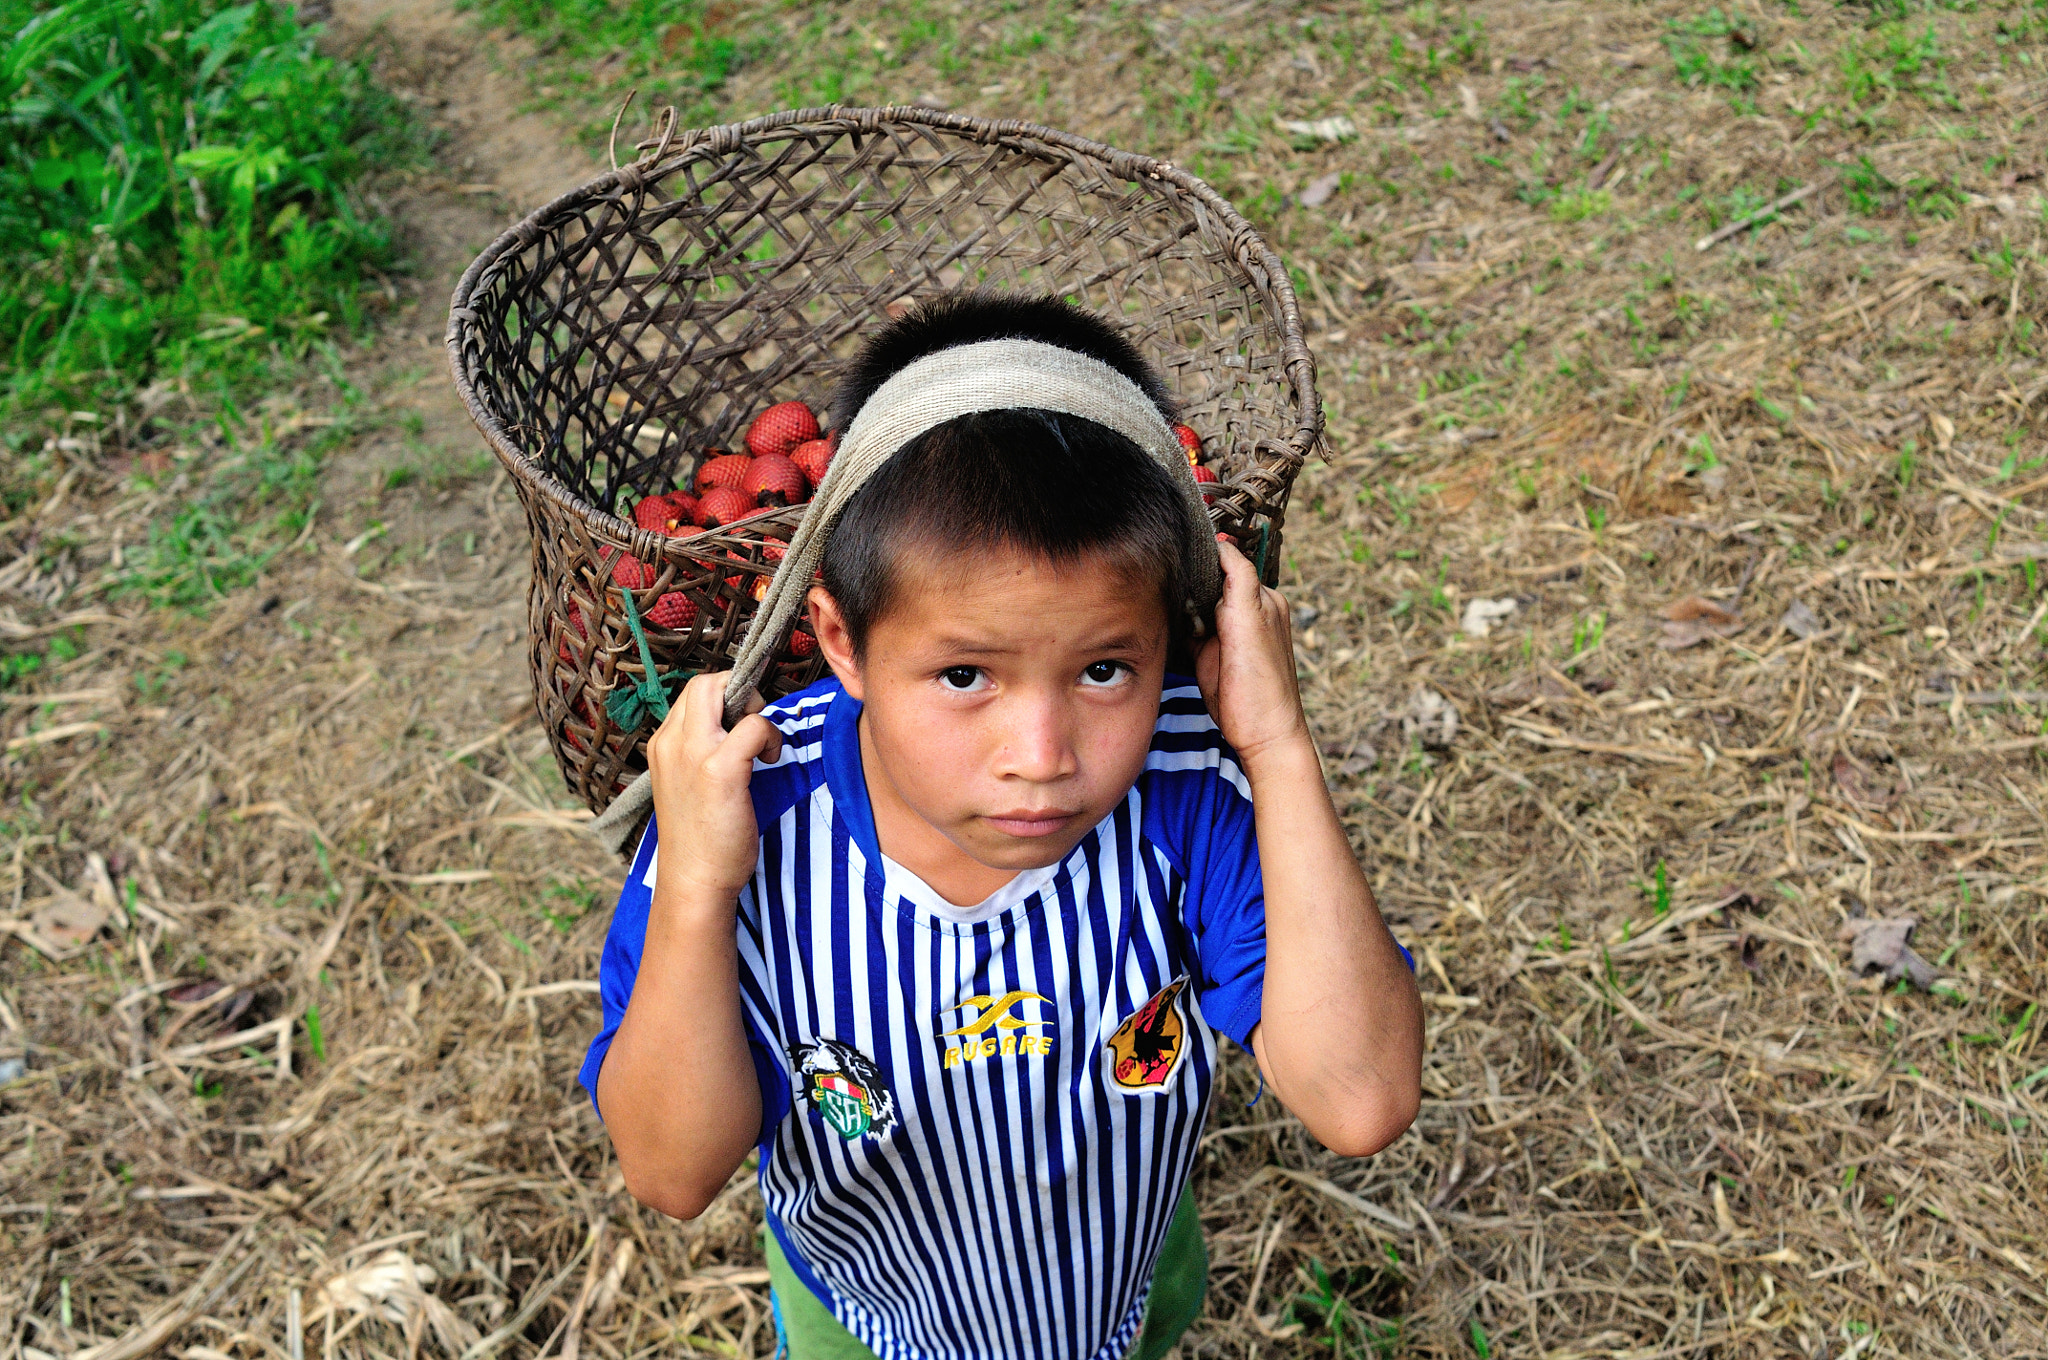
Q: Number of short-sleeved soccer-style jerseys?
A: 1